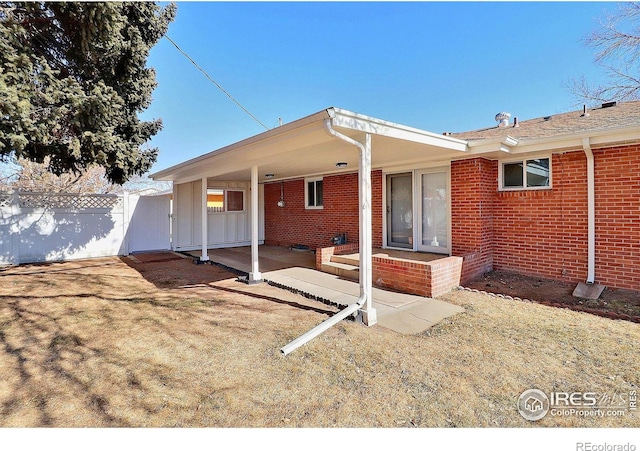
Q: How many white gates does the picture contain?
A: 1